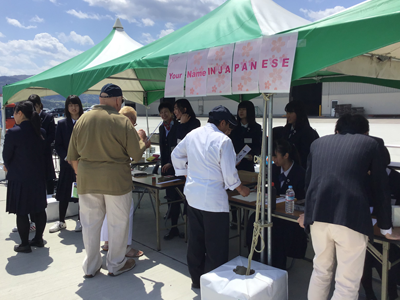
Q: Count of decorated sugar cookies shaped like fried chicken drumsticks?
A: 0